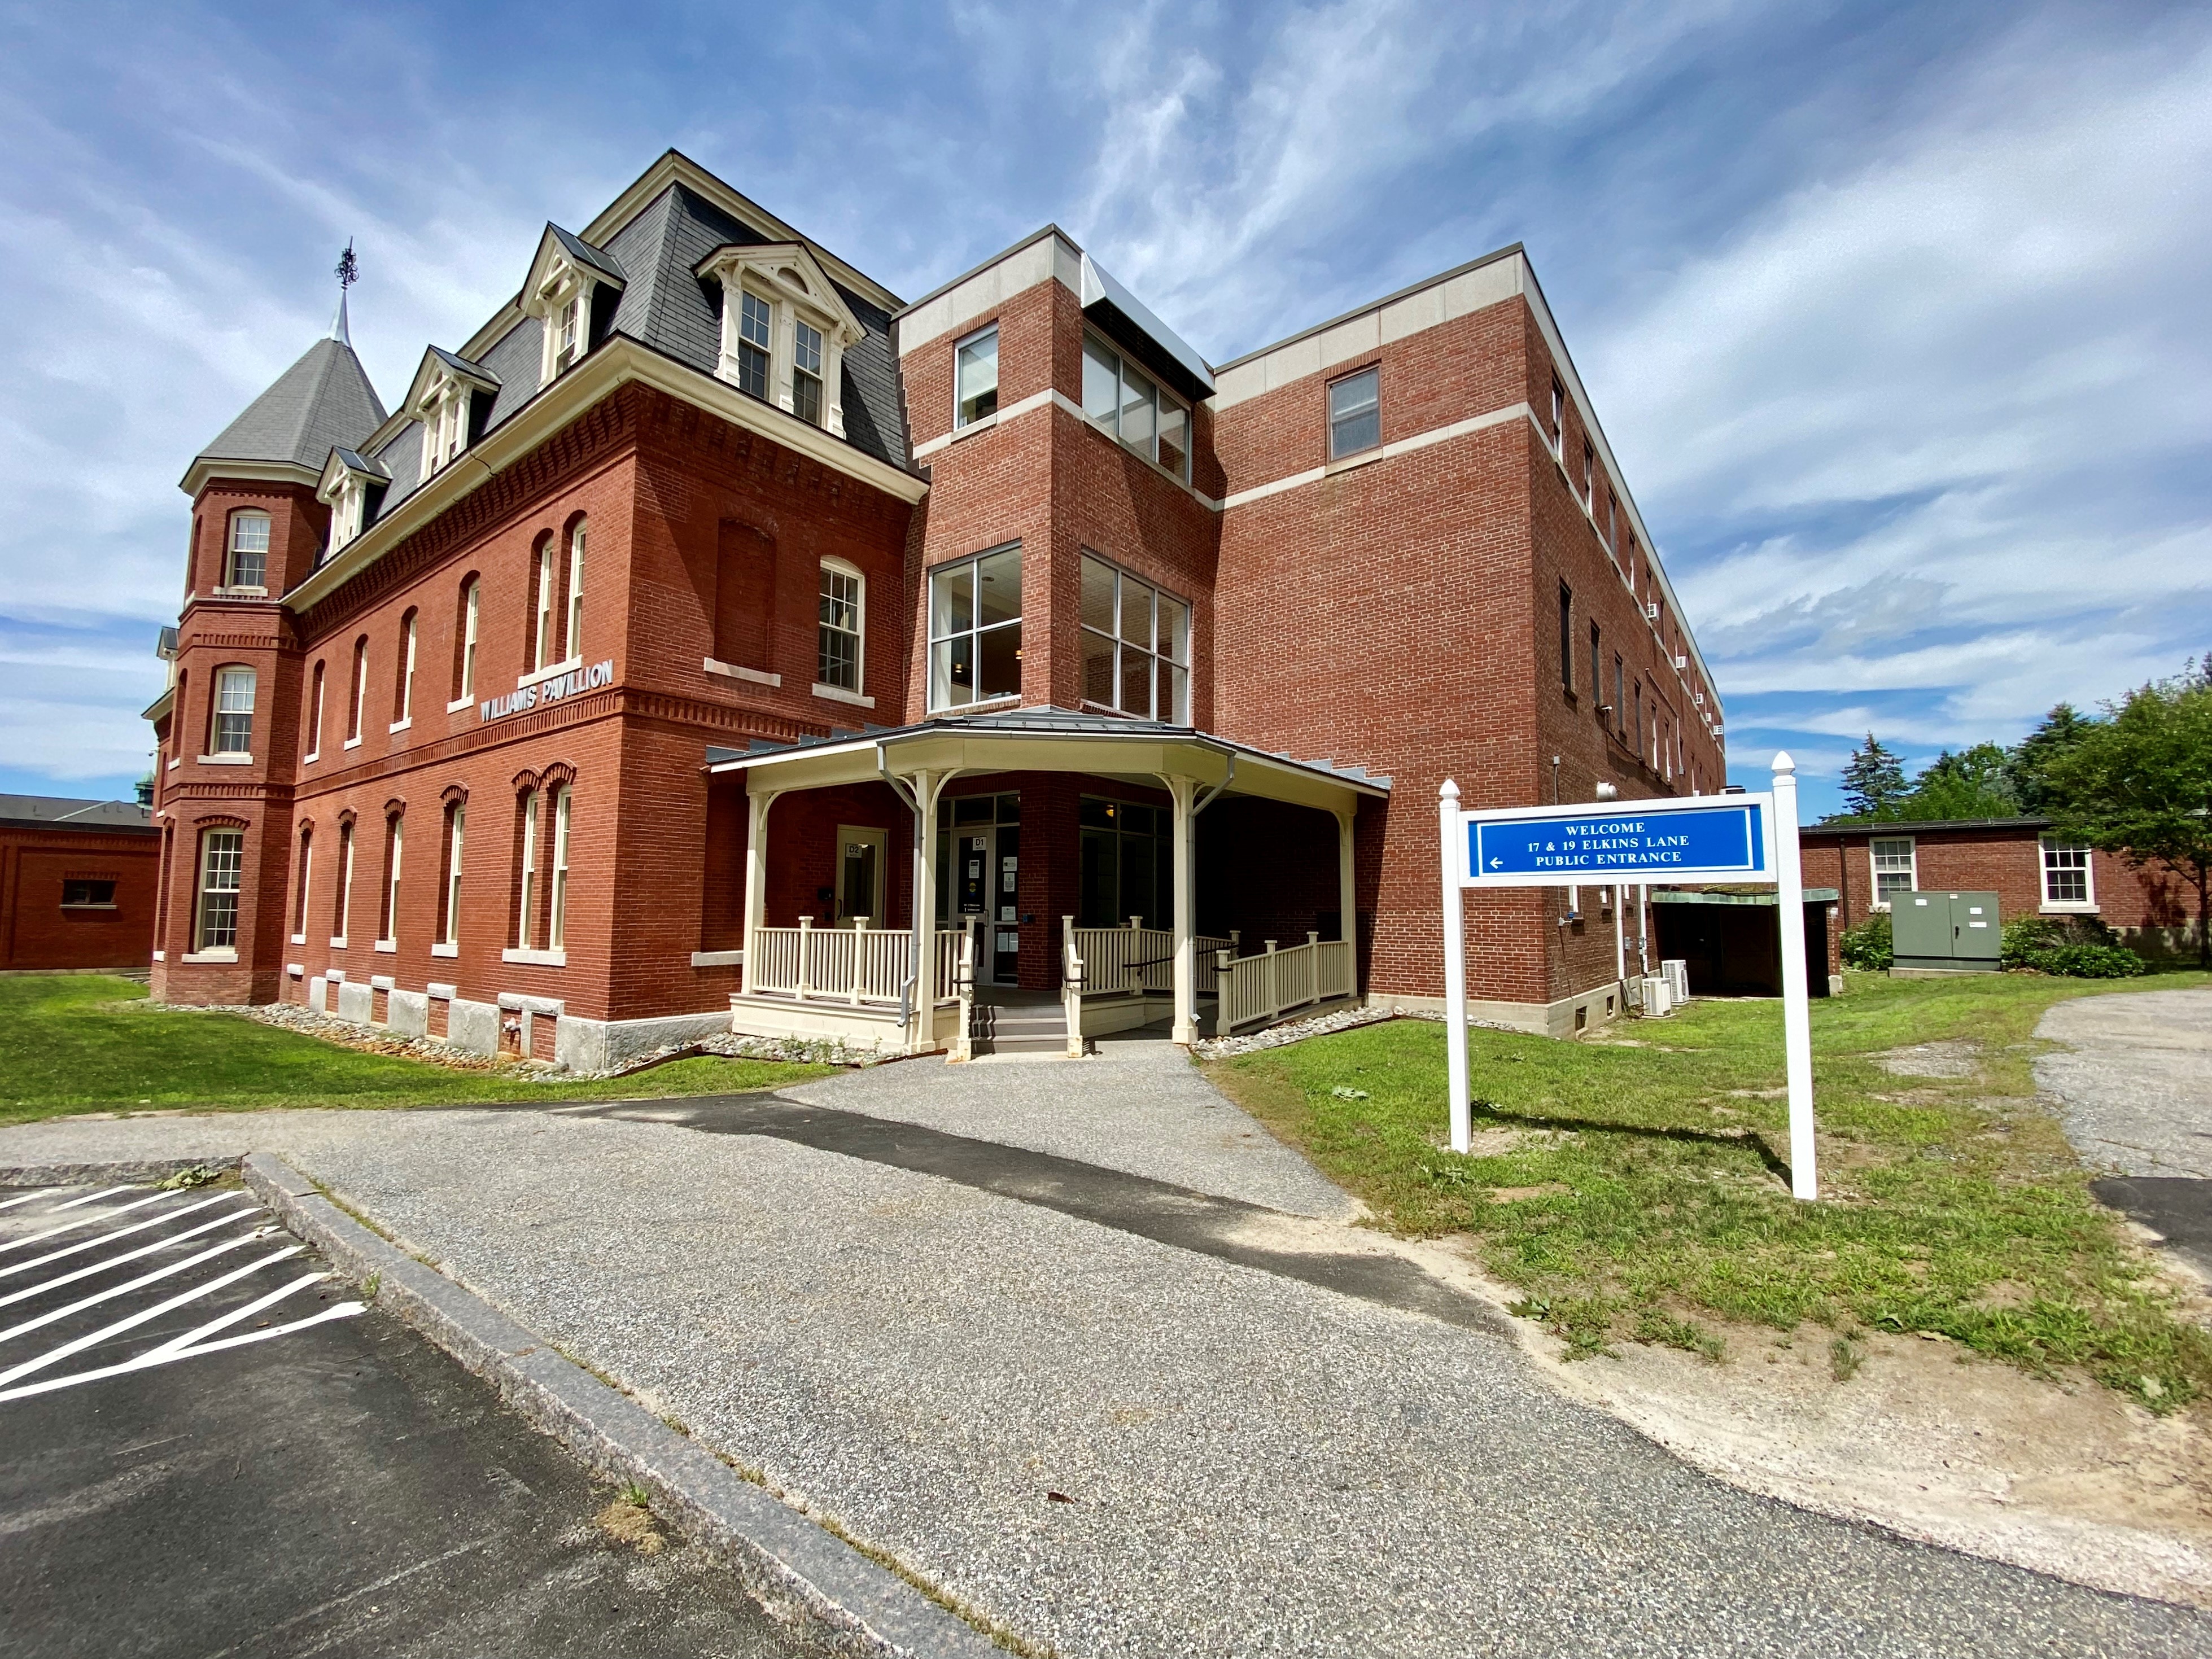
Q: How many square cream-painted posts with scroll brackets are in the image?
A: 4